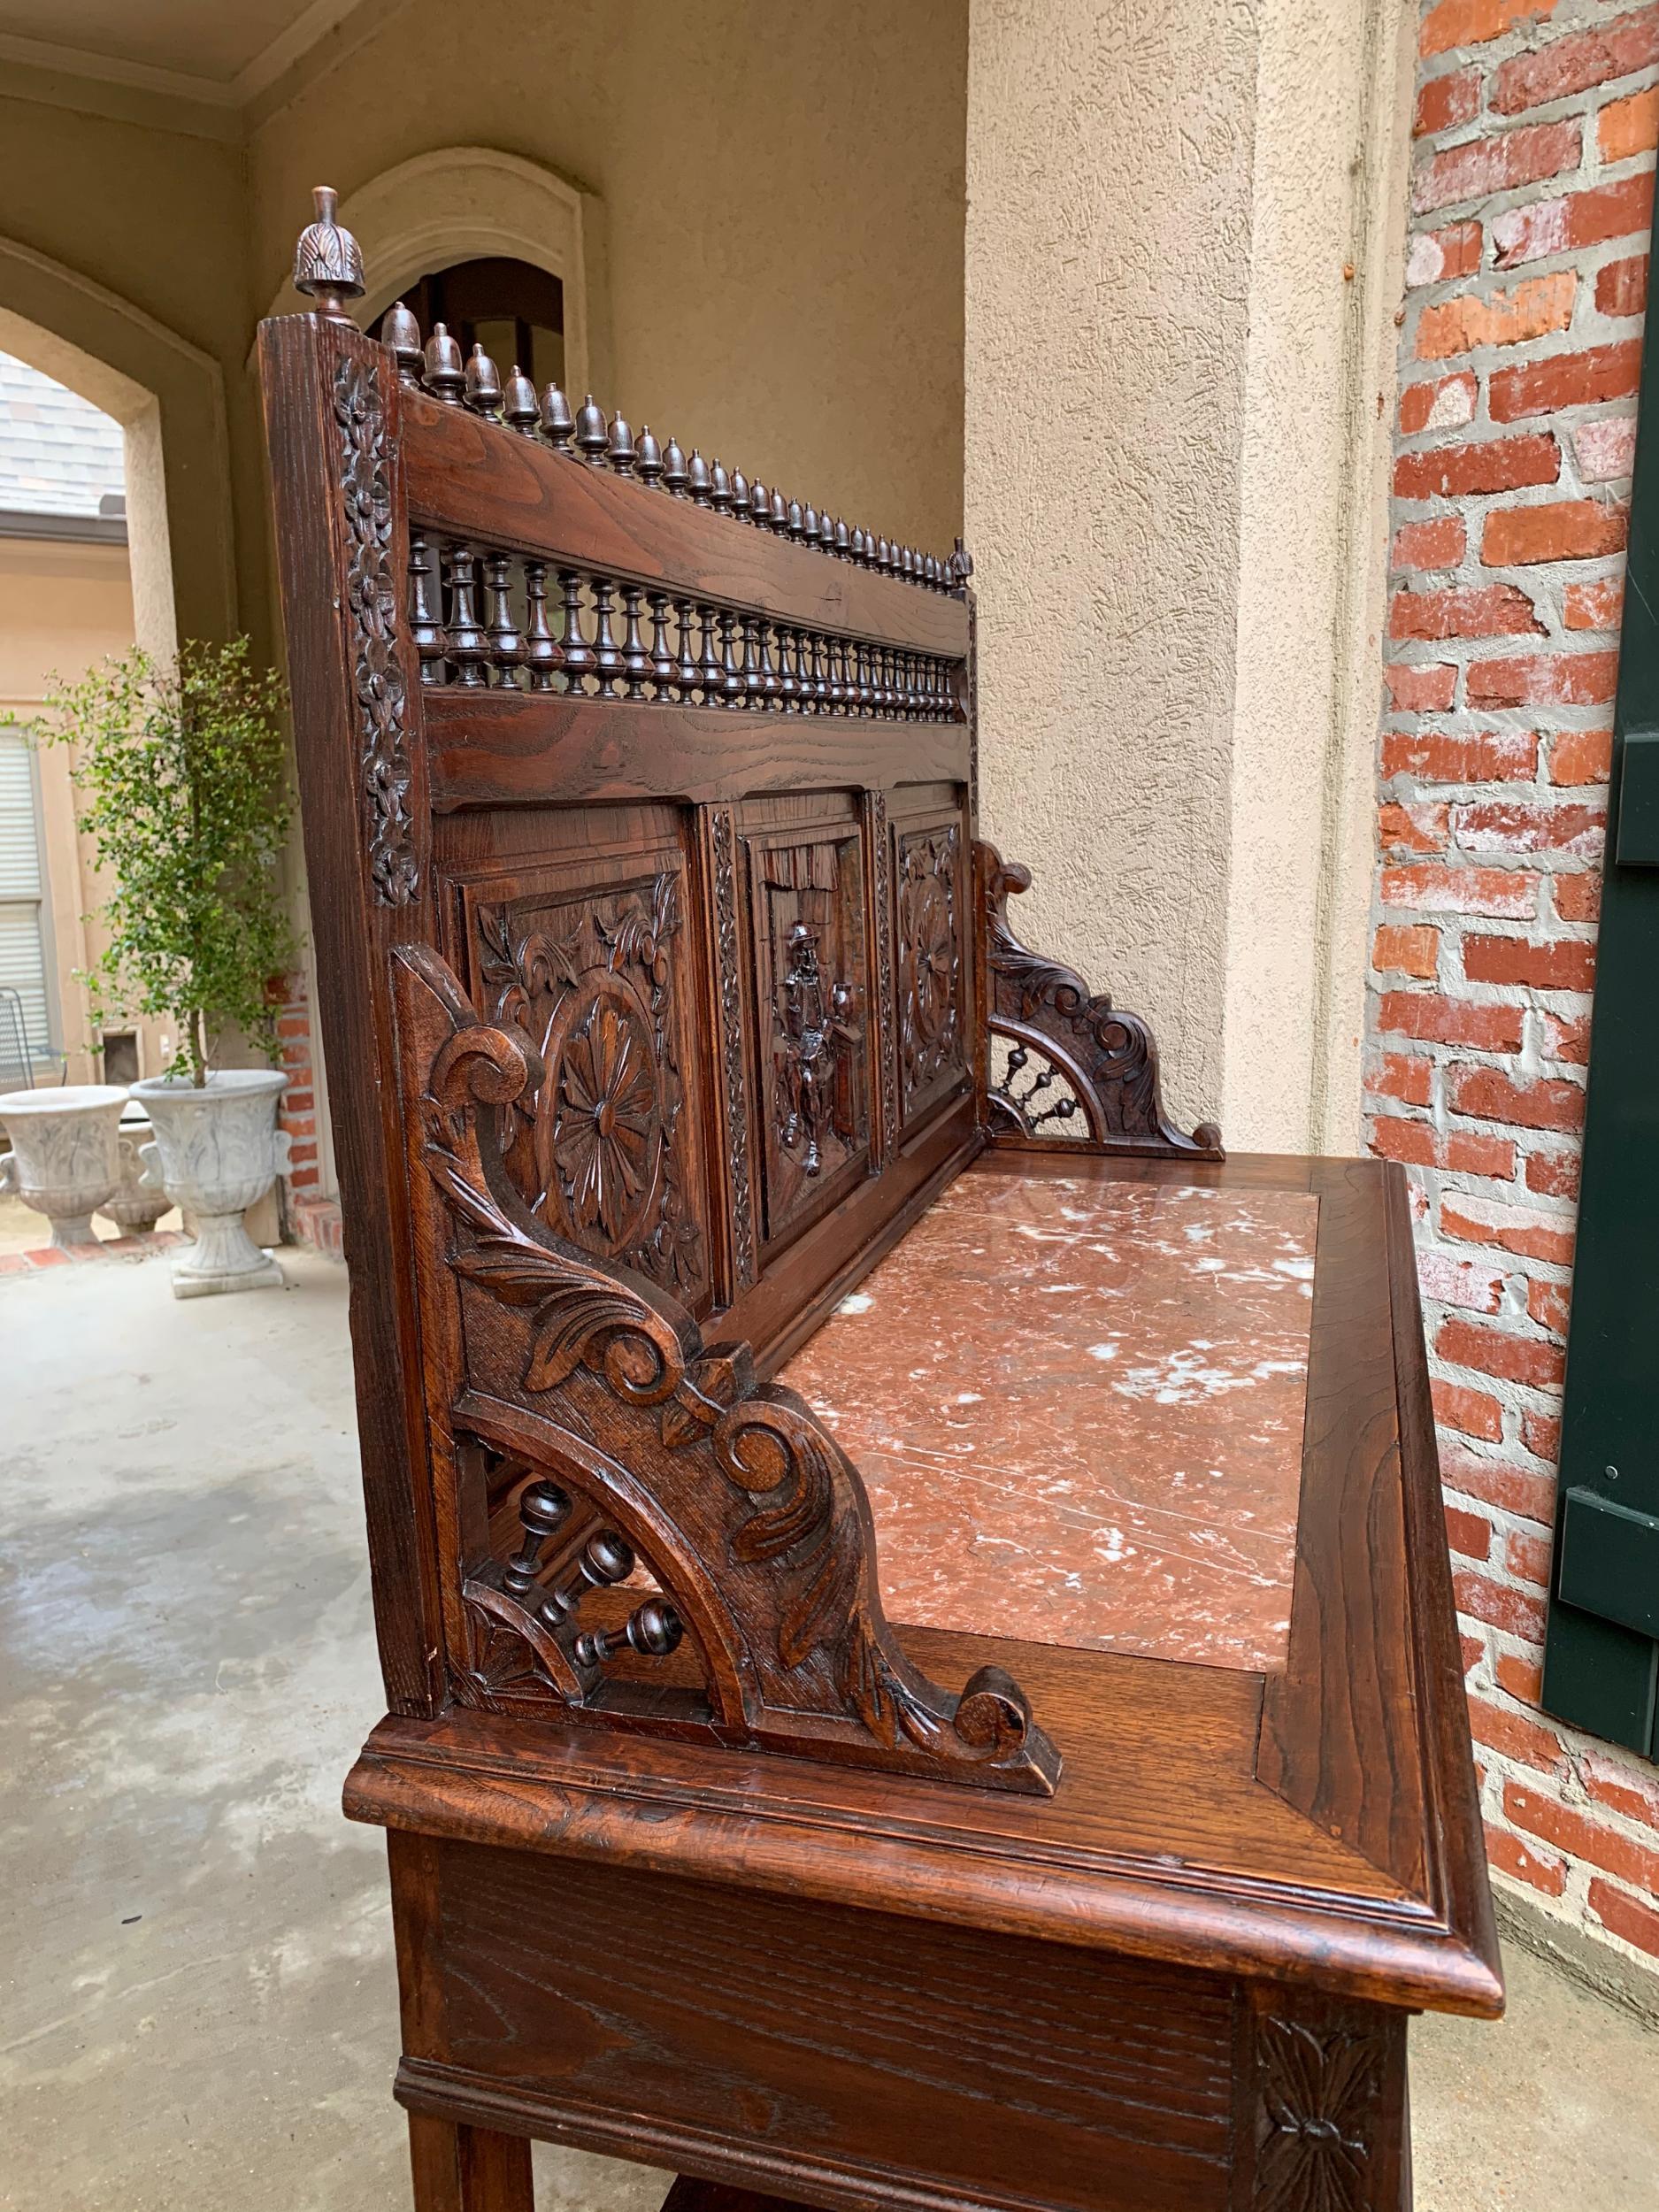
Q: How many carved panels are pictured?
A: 3